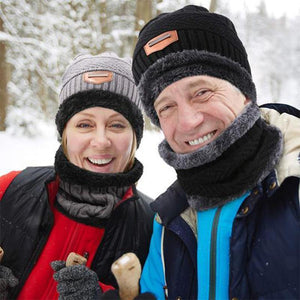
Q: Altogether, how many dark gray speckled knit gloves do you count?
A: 2